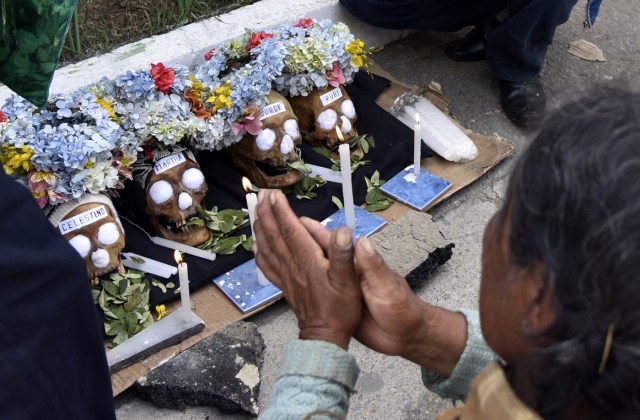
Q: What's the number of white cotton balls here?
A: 12